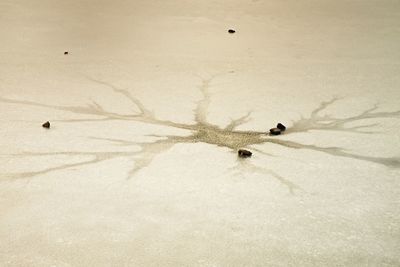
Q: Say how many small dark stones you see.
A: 6